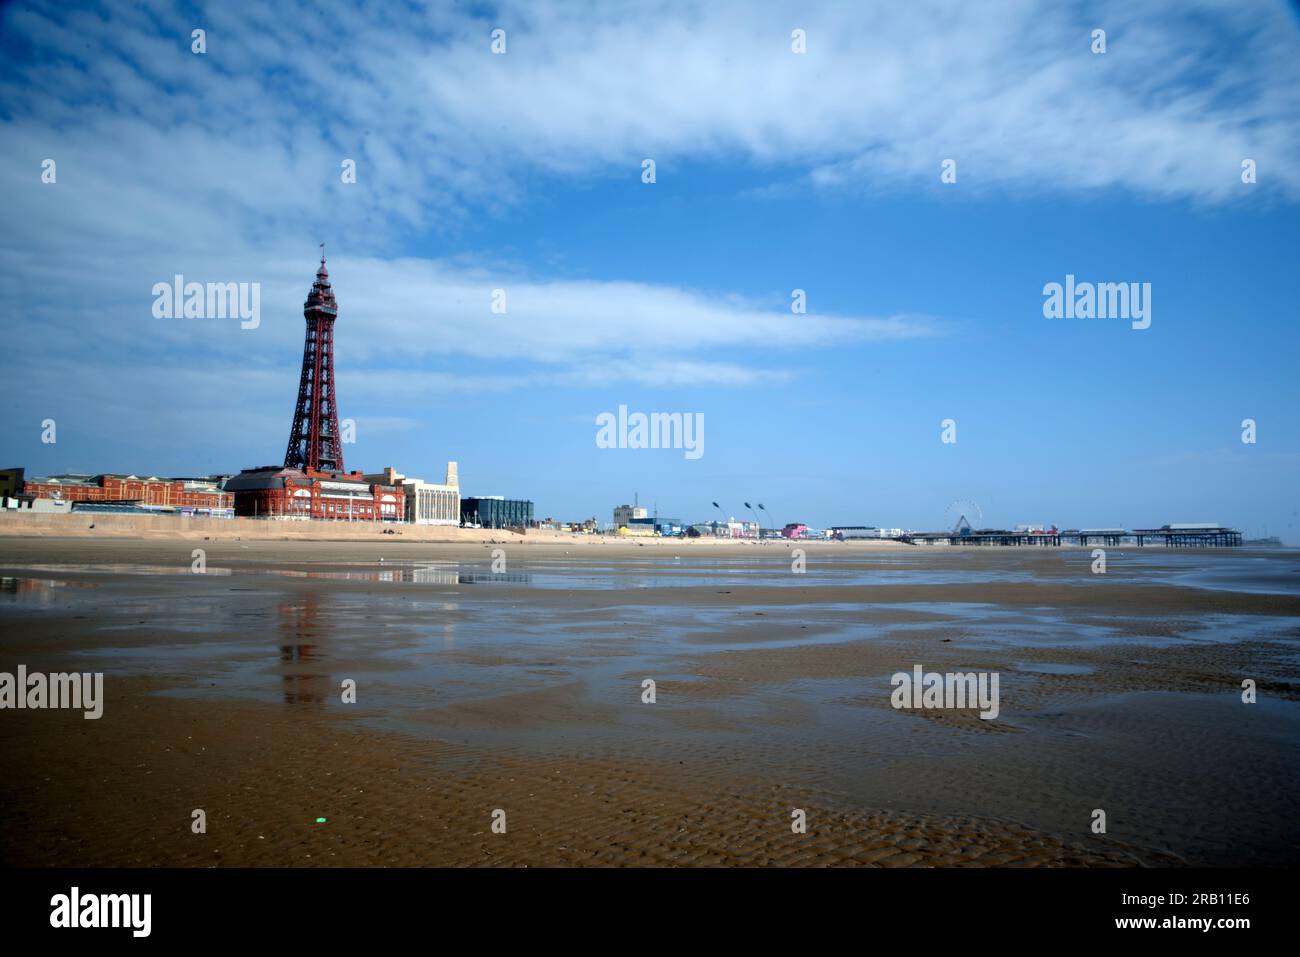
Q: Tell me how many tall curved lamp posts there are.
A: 3